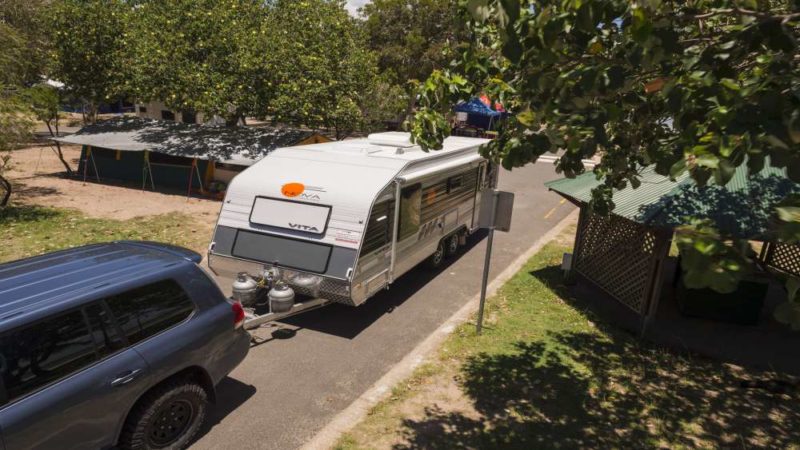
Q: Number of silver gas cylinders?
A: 2